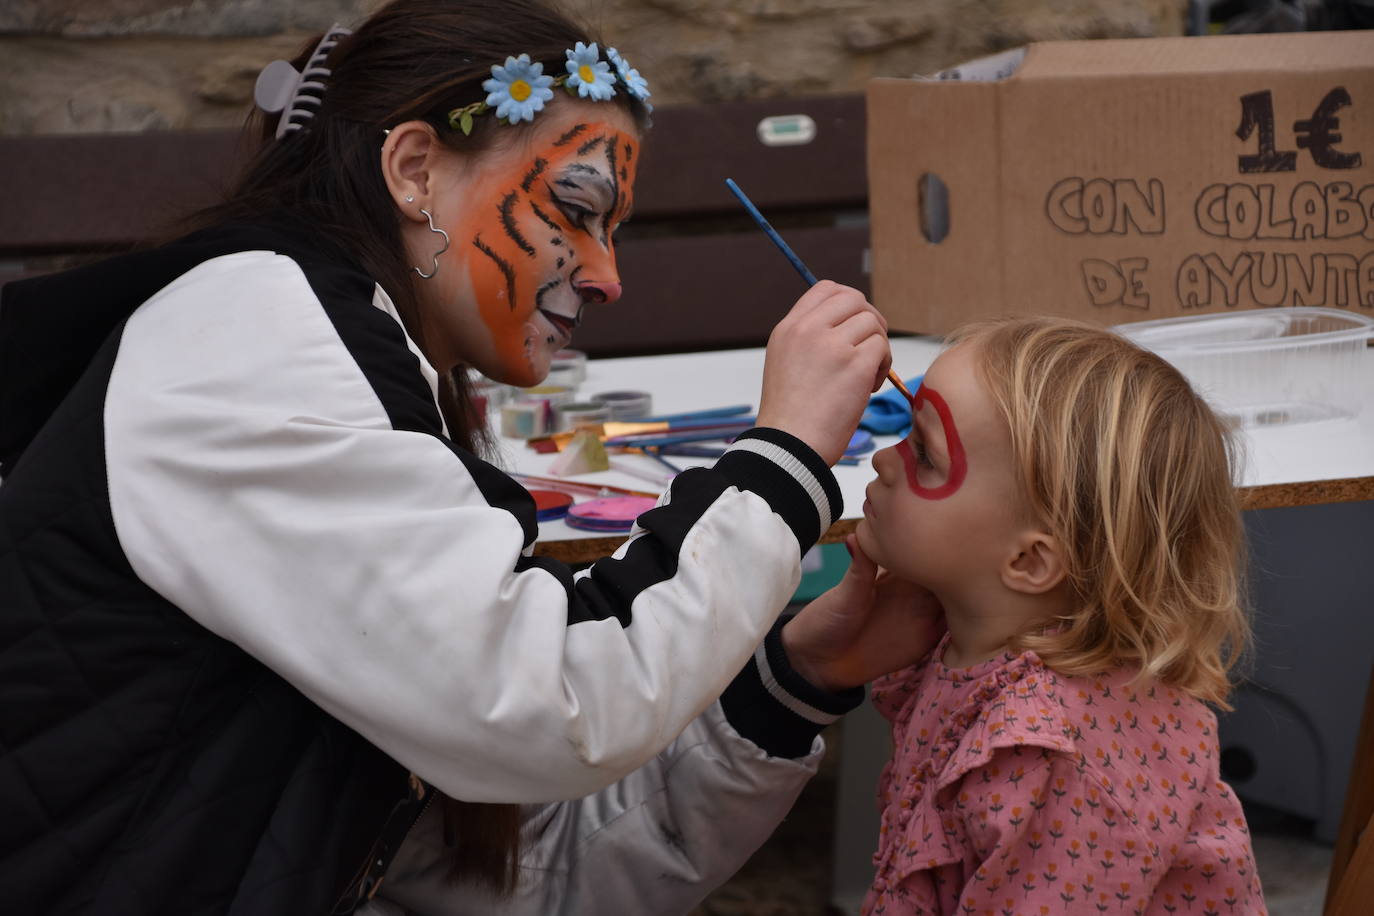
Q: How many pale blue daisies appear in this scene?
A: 3